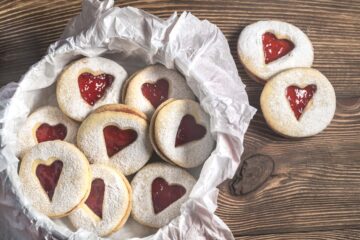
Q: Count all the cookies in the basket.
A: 8